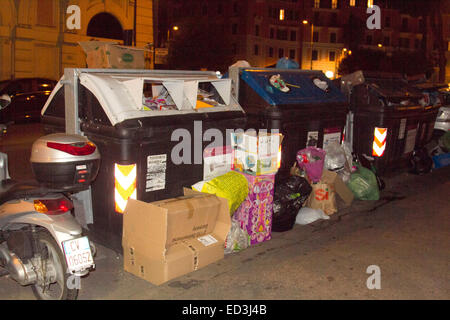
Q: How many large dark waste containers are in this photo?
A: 3